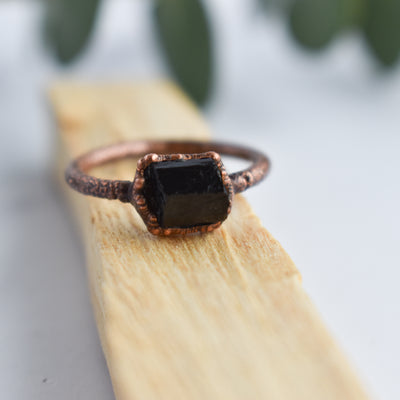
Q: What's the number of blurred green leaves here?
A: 4